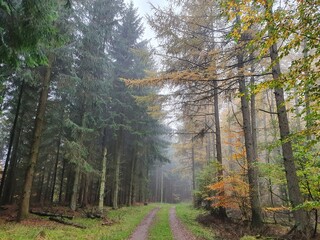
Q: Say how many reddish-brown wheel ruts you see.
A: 2